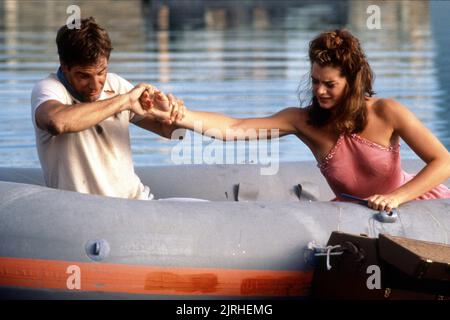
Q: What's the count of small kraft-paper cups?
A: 0